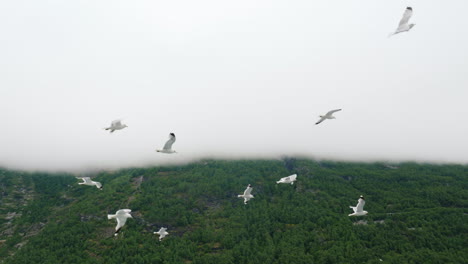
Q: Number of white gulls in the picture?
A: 10